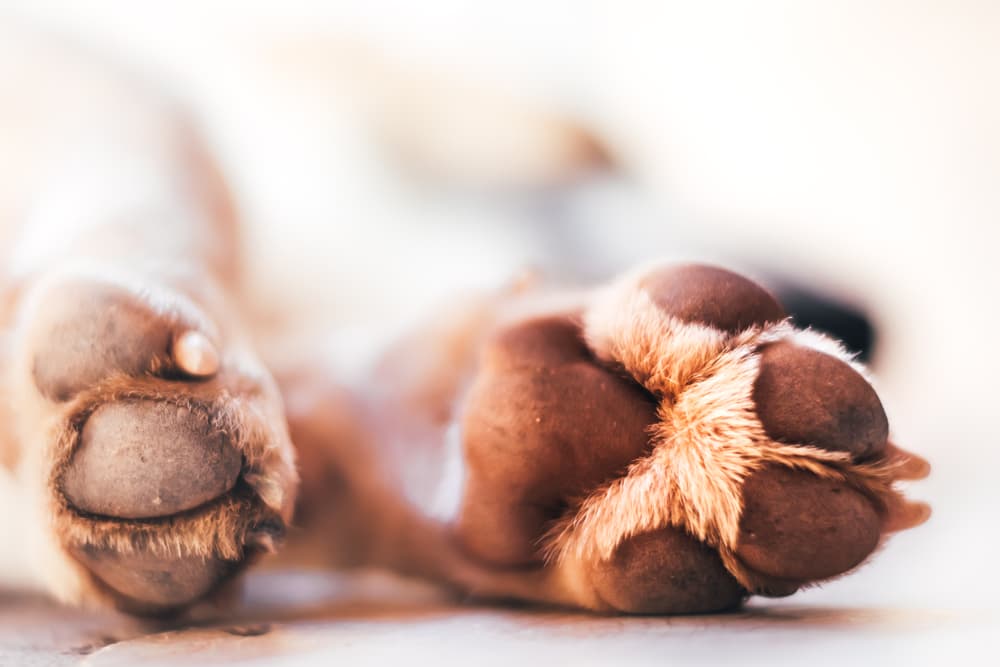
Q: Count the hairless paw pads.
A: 8